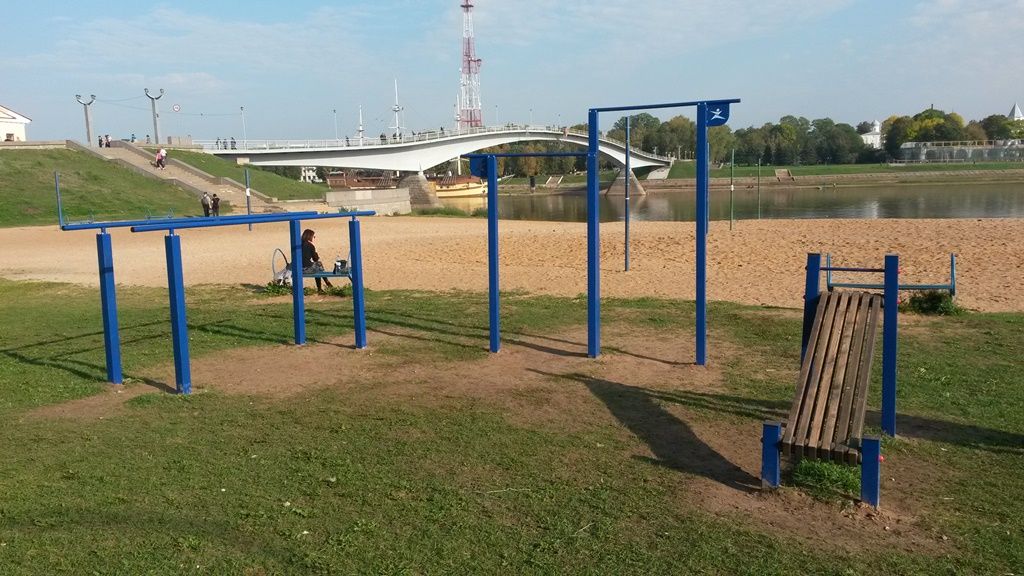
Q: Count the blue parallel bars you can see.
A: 2